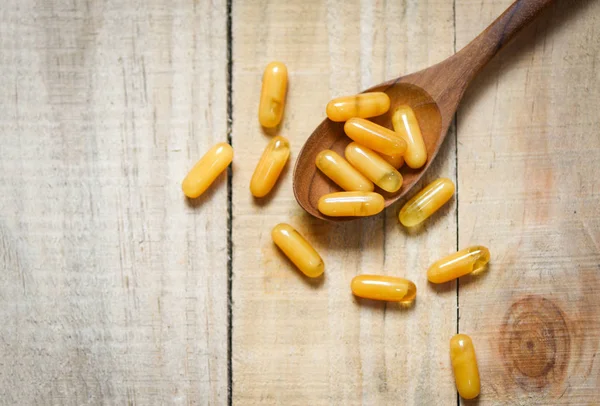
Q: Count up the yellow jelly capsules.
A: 15